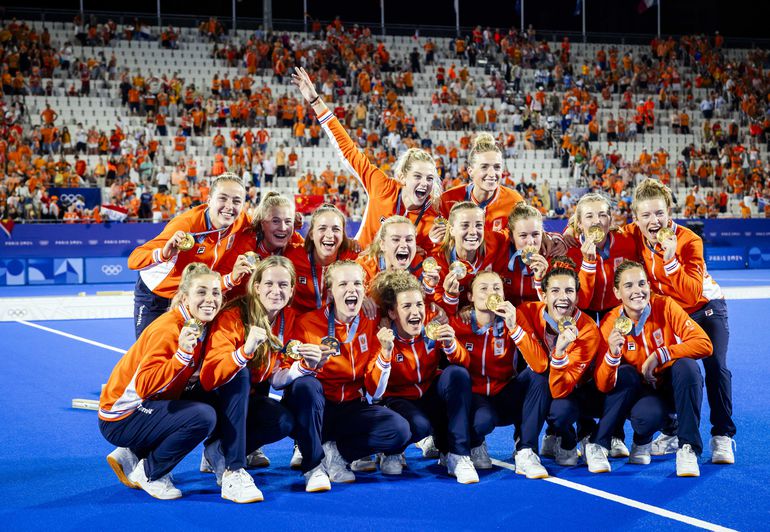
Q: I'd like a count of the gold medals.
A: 15